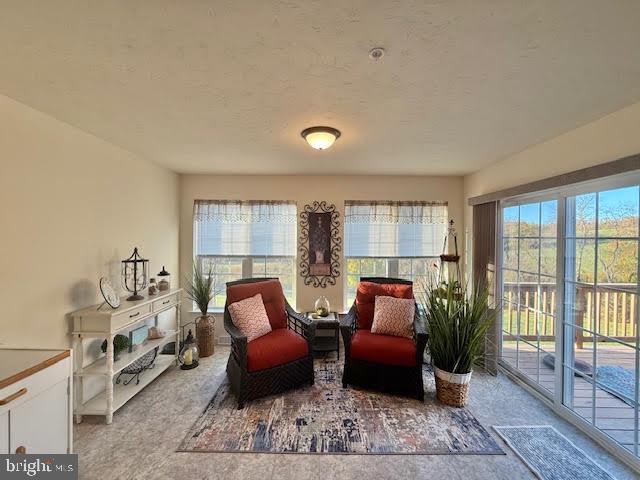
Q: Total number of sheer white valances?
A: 2